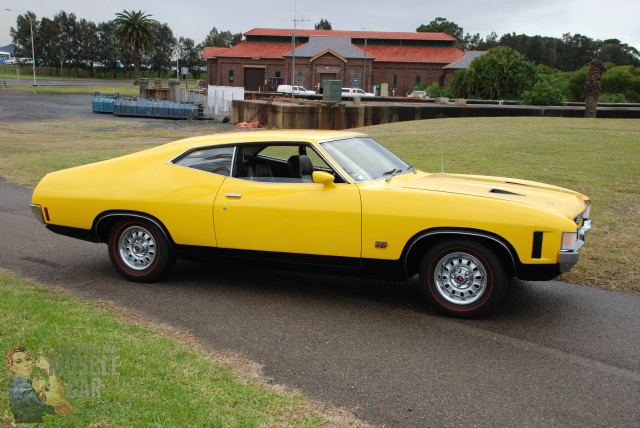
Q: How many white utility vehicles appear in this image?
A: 2